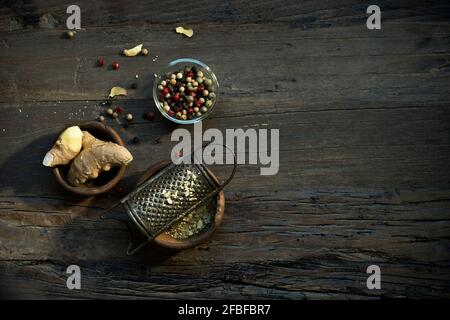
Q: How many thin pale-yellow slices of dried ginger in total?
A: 3